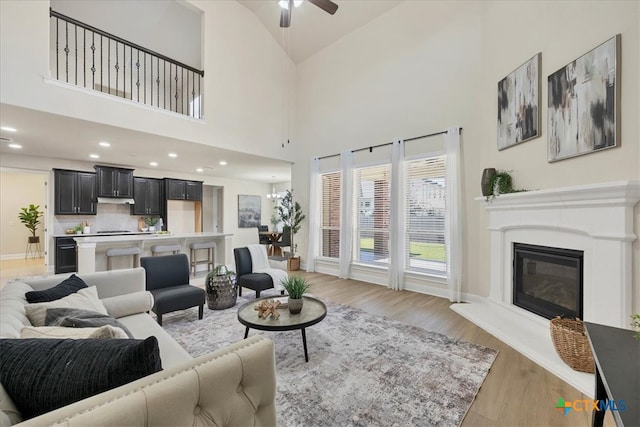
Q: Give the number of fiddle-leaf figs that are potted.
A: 1